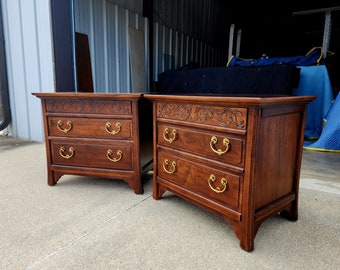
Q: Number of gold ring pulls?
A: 8